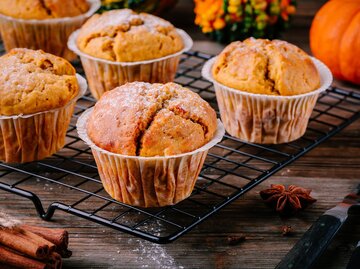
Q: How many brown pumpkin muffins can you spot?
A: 5